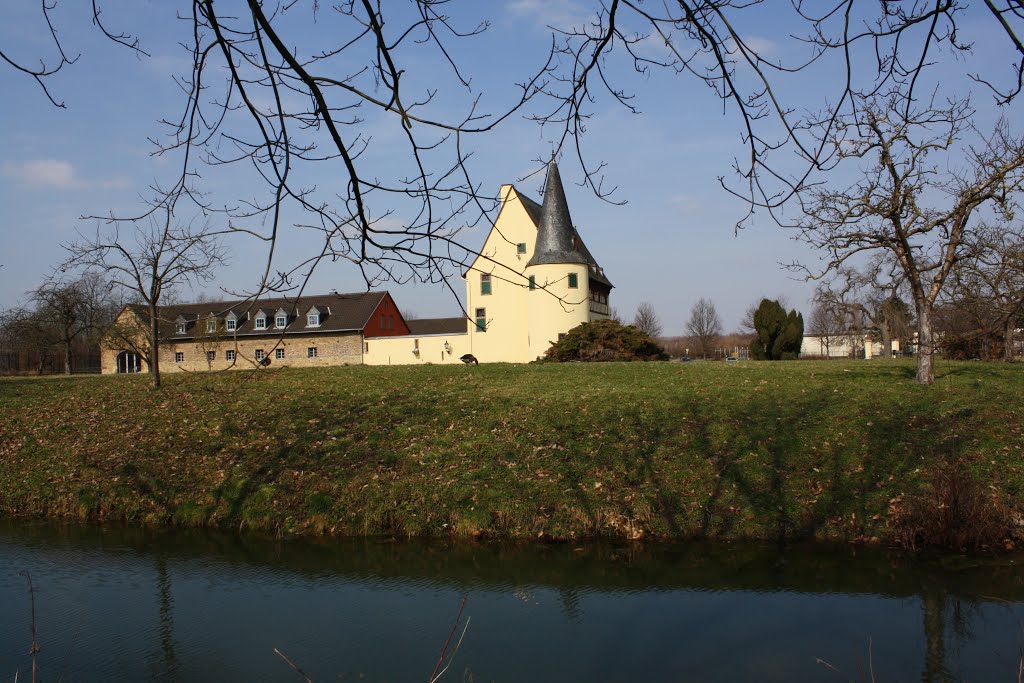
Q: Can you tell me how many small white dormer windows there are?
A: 6